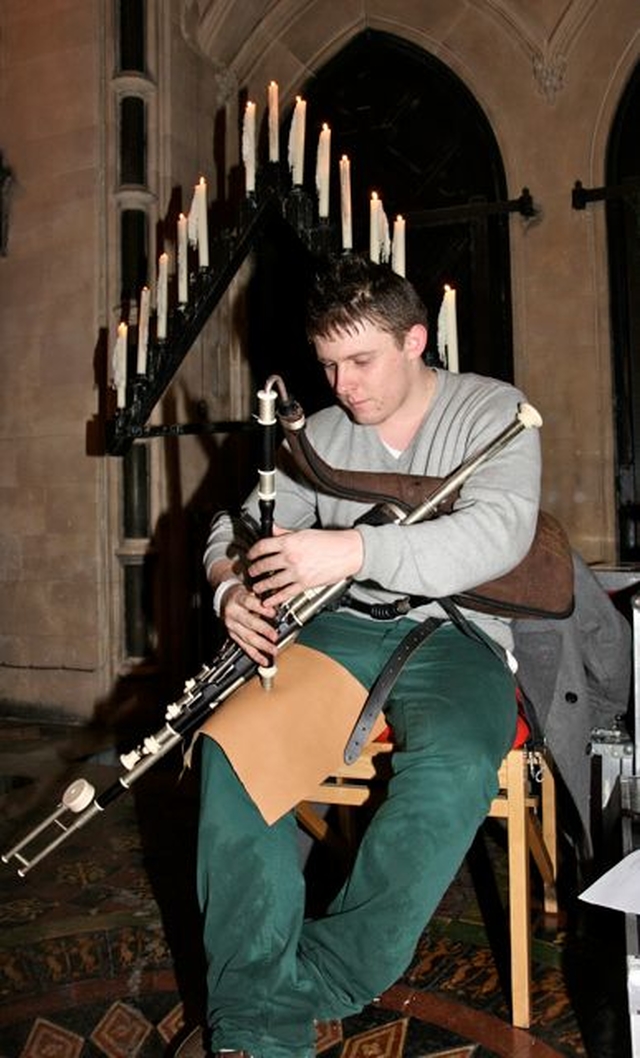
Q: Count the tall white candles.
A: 13